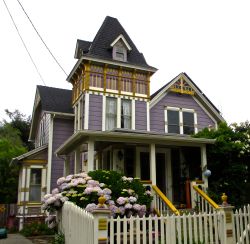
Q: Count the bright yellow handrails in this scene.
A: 2